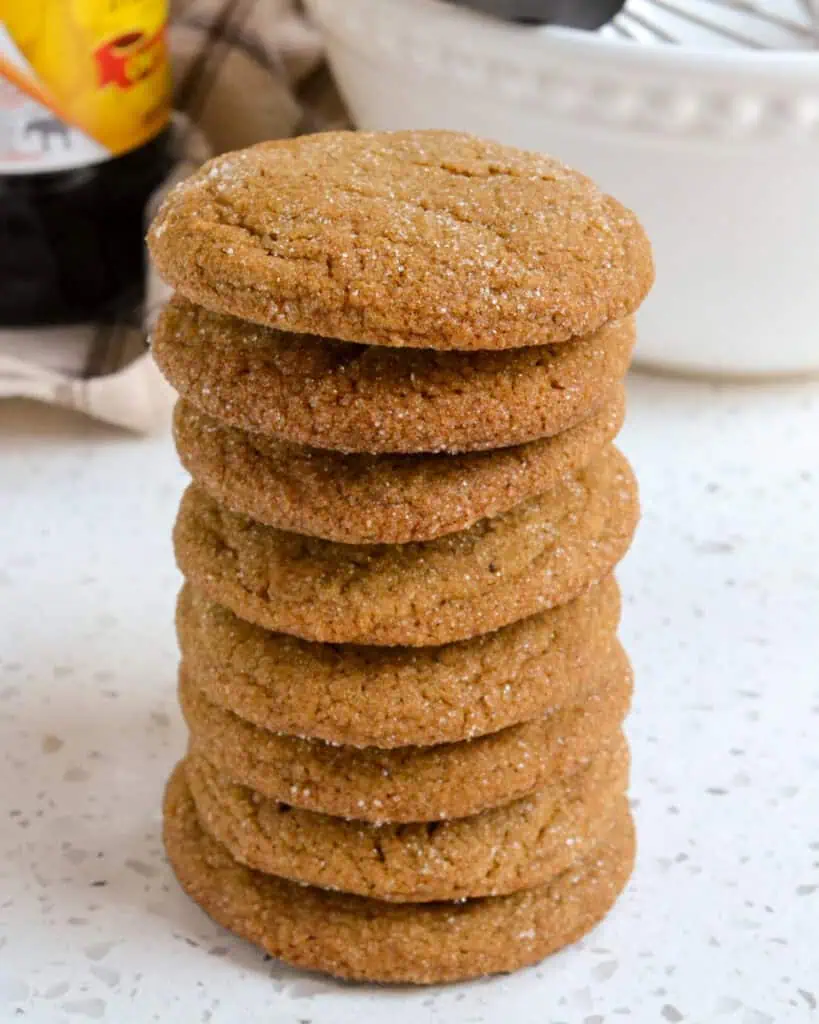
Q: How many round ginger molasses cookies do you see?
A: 8